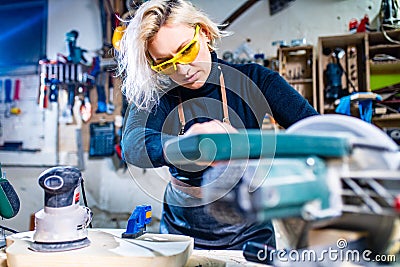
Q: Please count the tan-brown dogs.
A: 0